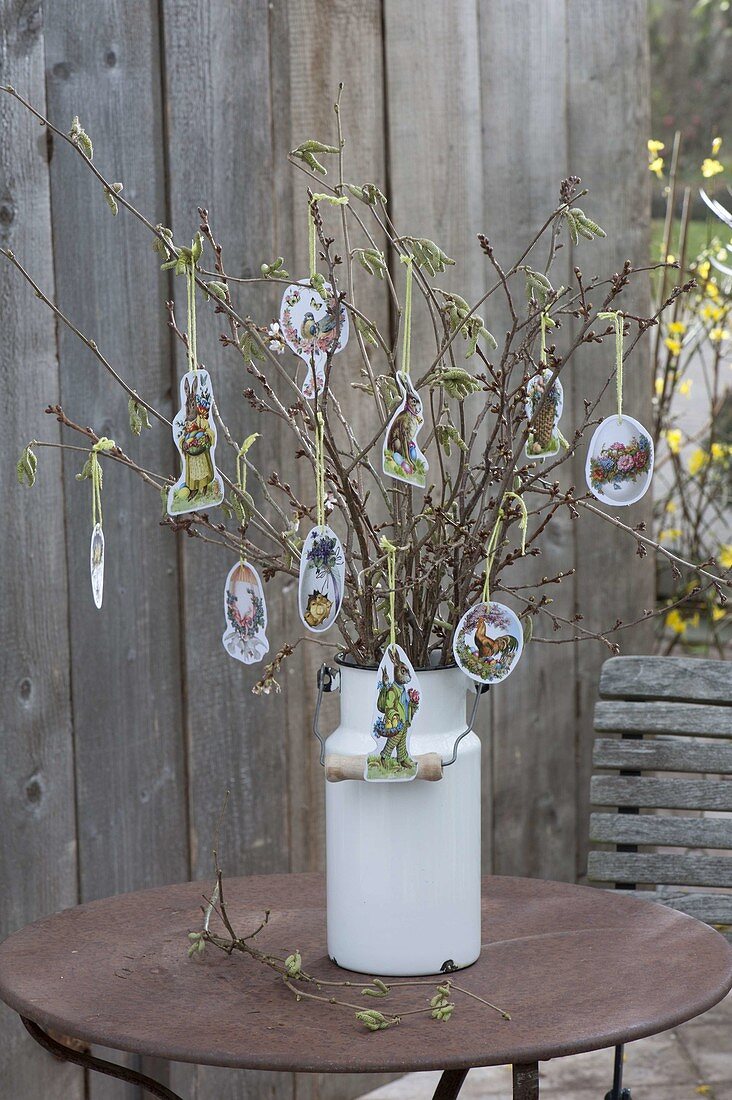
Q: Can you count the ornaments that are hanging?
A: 10